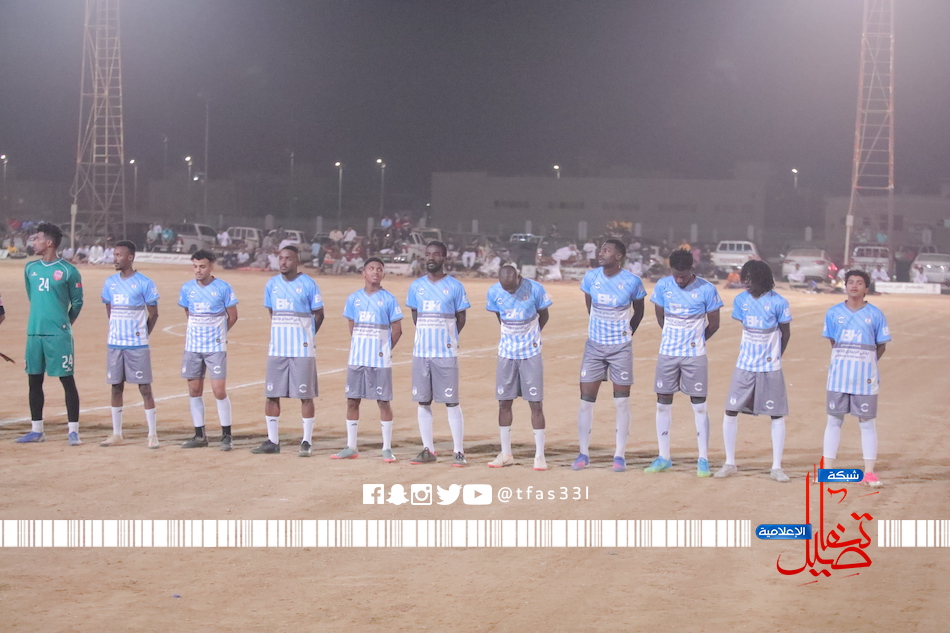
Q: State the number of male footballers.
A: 11